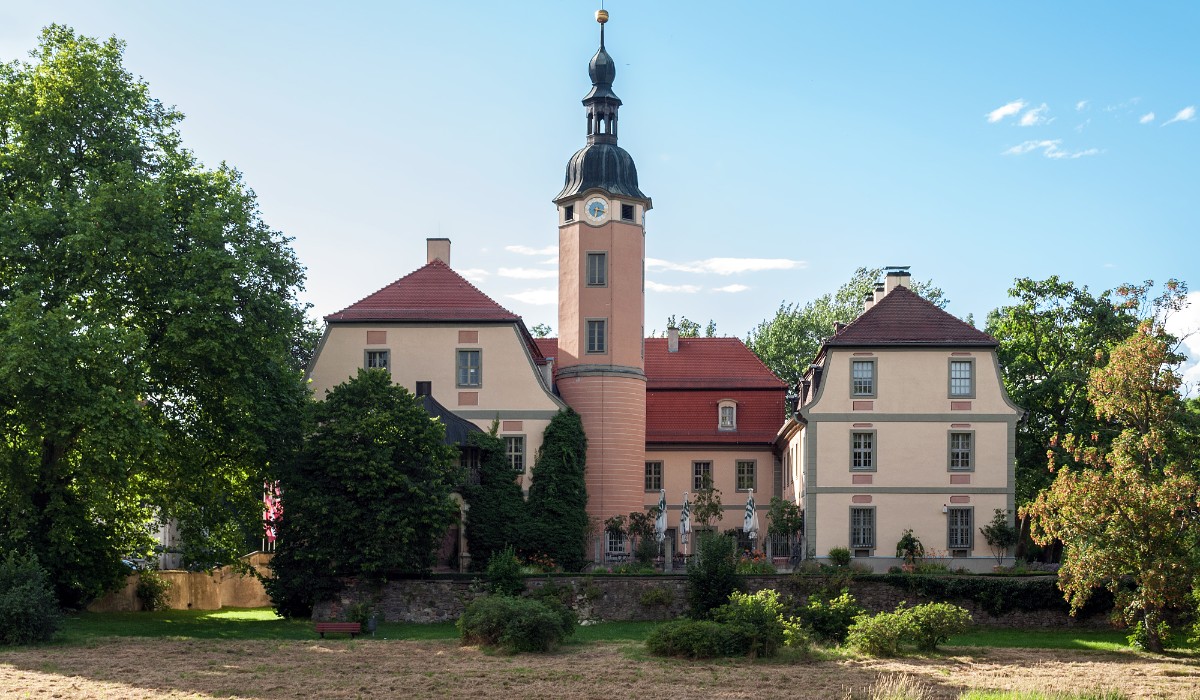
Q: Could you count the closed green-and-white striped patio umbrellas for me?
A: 3